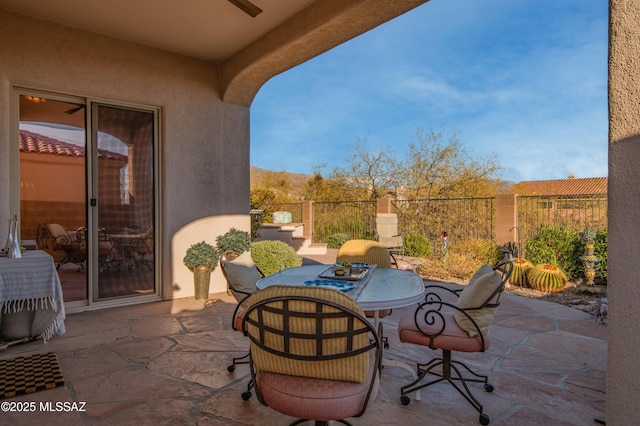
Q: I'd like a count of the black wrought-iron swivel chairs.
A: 4